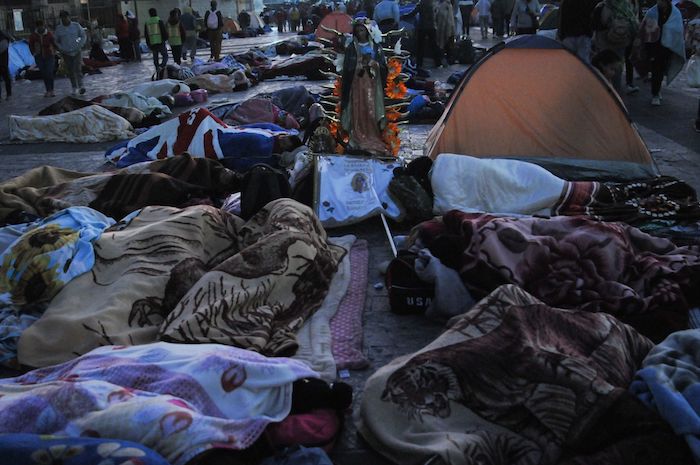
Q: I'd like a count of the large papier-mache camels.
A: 0